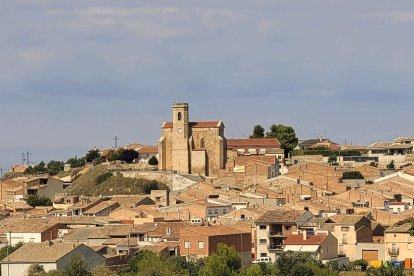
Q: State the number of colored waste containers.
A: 4